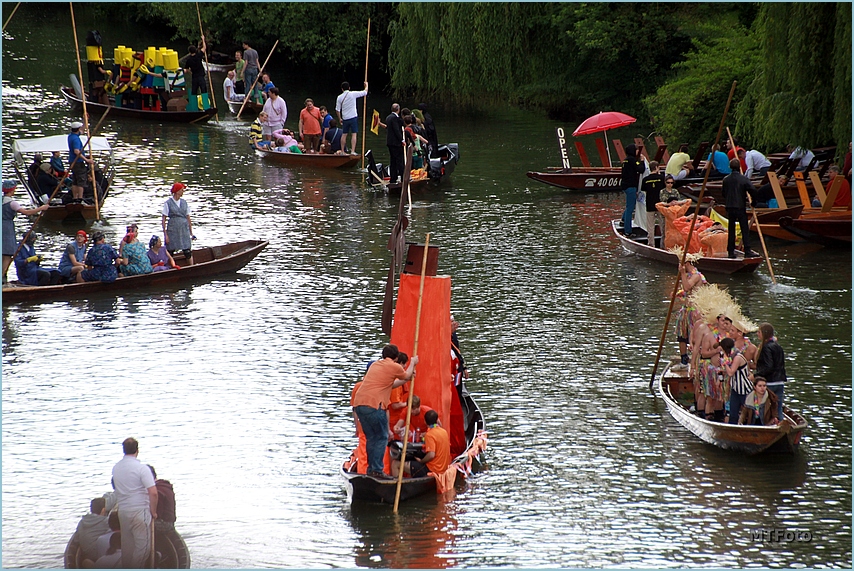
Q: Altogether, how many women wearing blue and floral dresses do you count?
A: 2